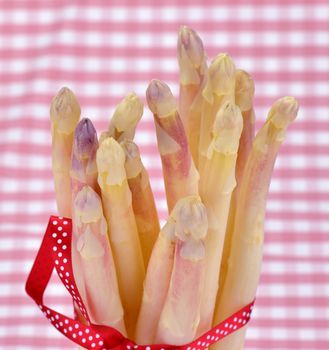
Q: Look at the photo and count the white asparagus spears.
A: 14